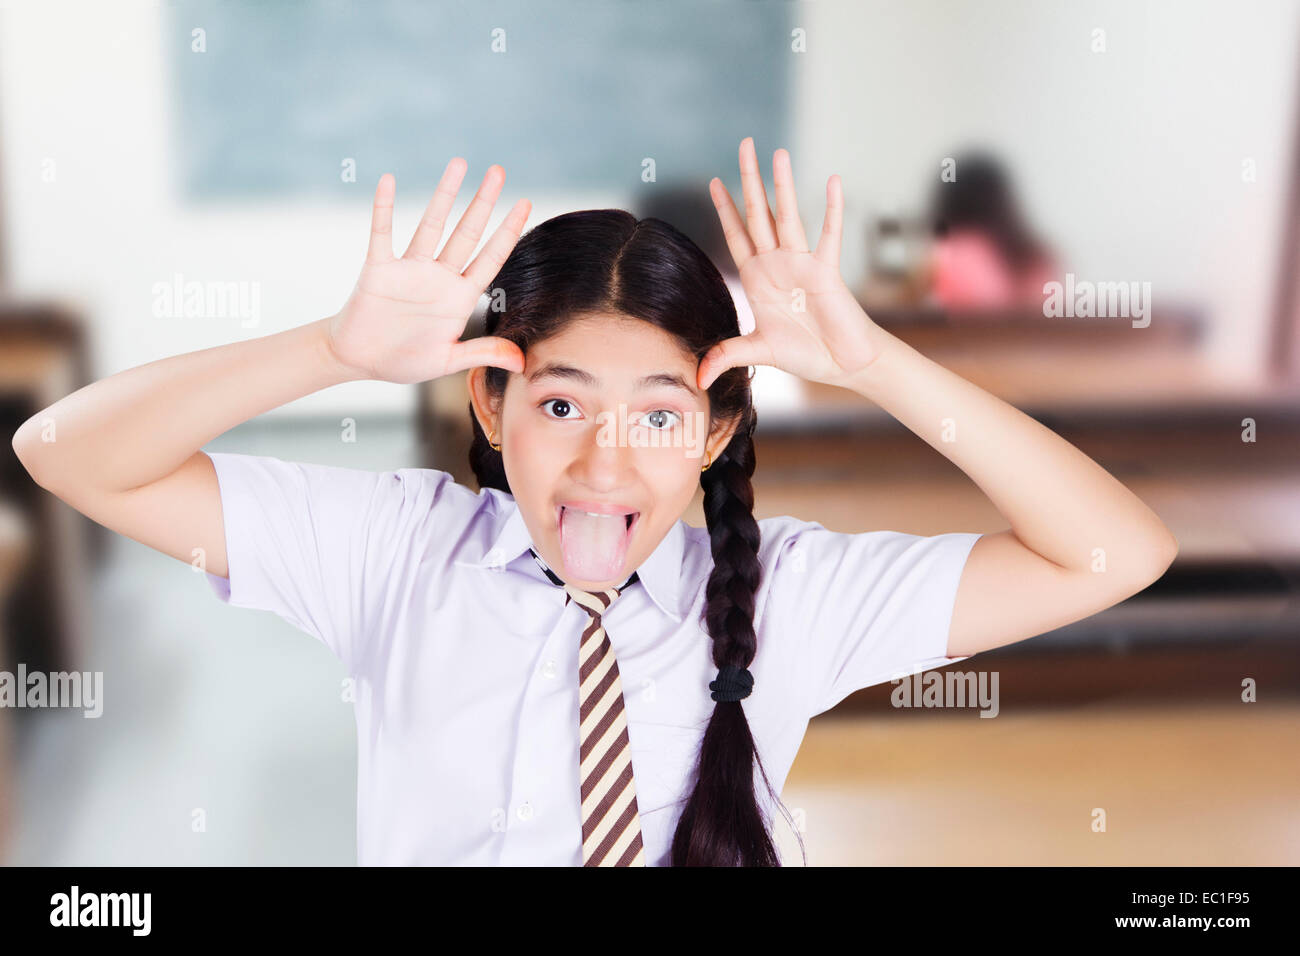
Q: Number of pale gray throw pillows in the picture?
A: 0